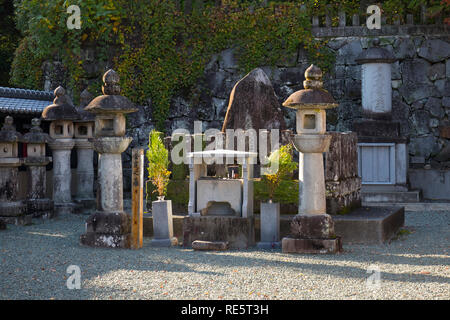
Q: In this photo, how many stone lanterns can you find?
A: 6